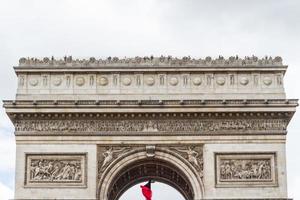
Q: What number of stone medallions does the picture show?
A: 11